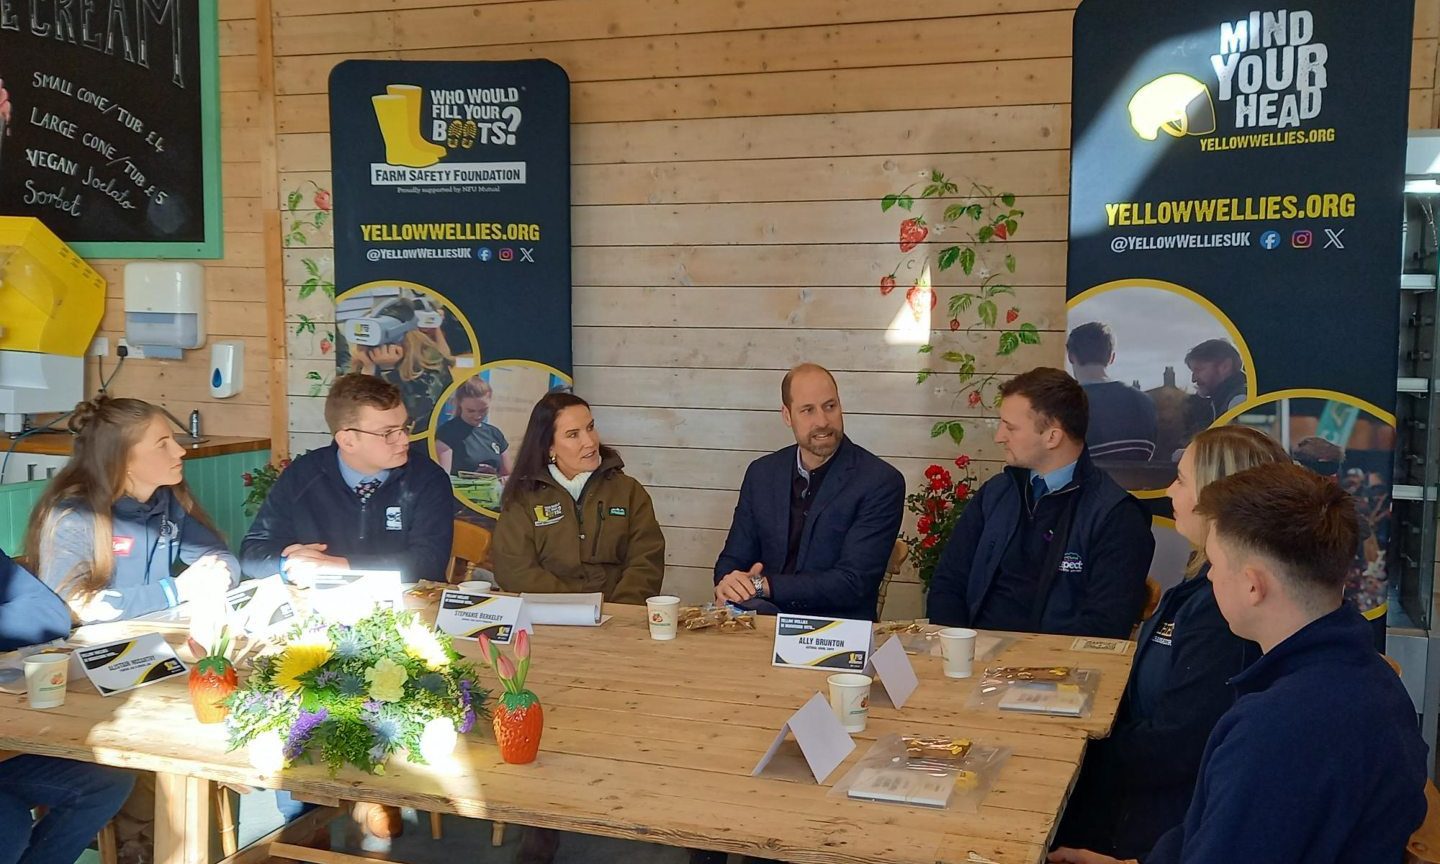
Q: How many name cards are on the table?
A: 7